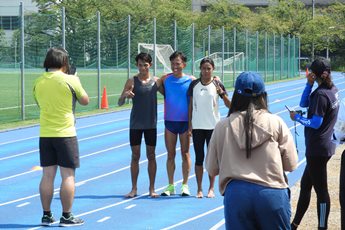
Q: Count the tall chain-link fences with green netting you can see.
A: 1